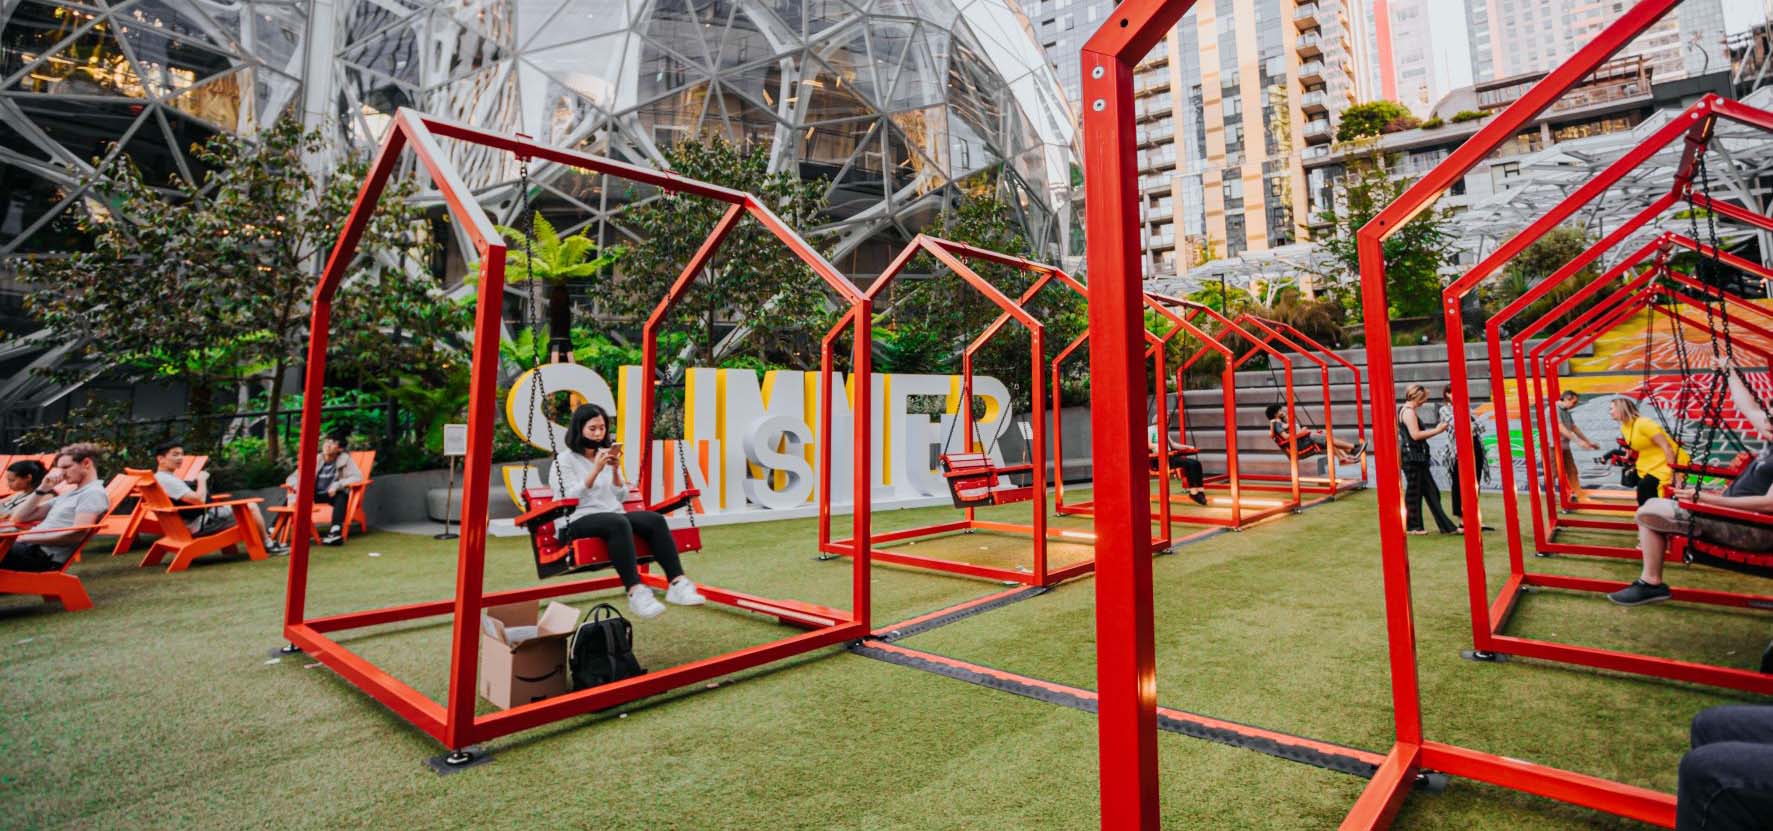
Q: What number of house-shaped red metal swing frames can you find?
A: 8